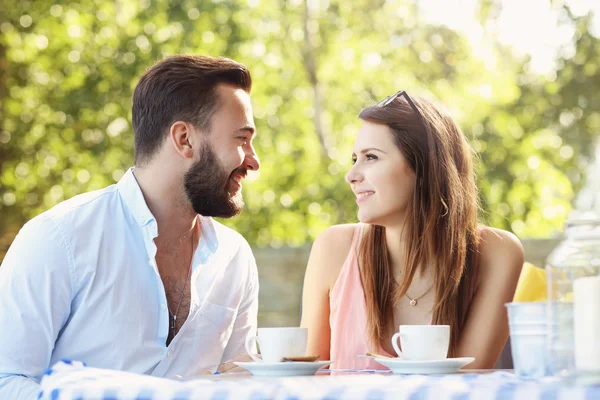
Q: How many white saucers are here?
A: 2